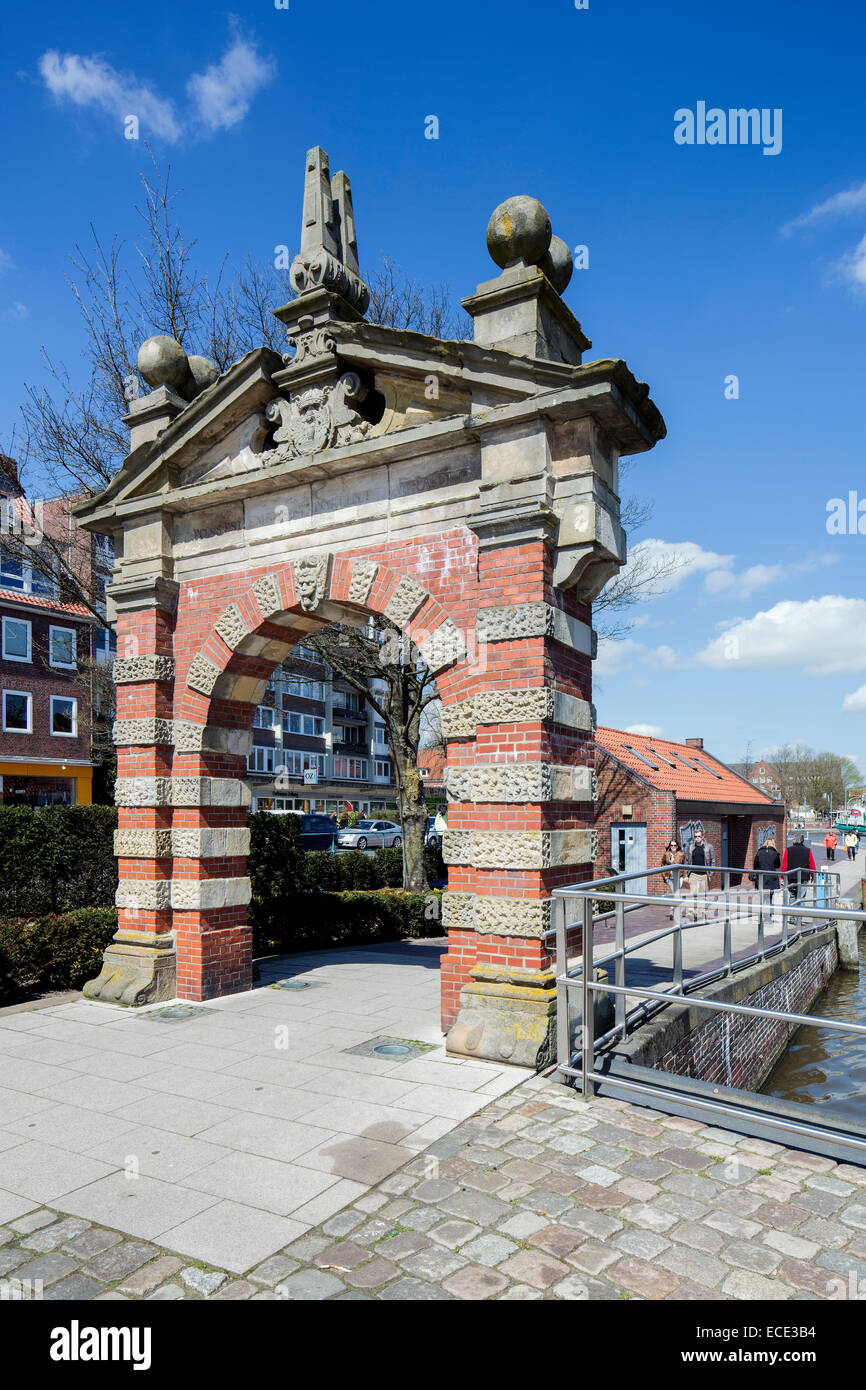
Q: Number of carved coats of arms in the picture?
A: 1